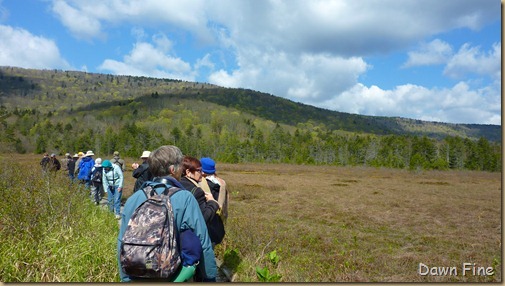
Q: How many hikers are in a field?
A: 13